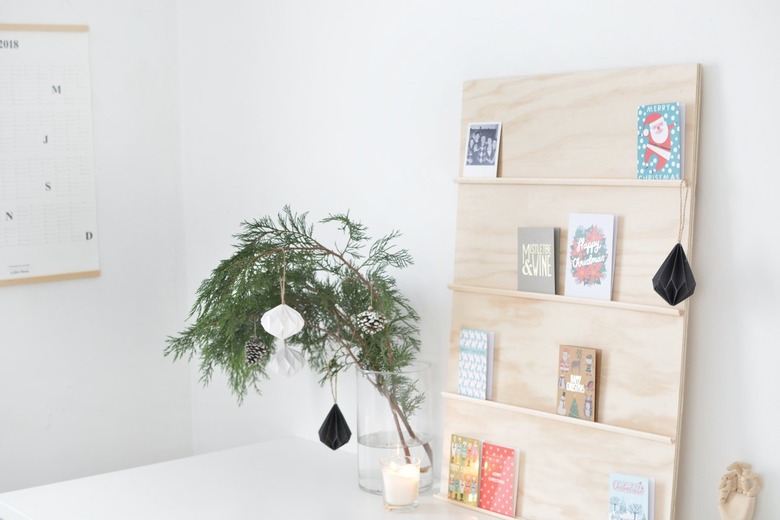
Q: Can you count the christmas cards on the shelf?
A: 8